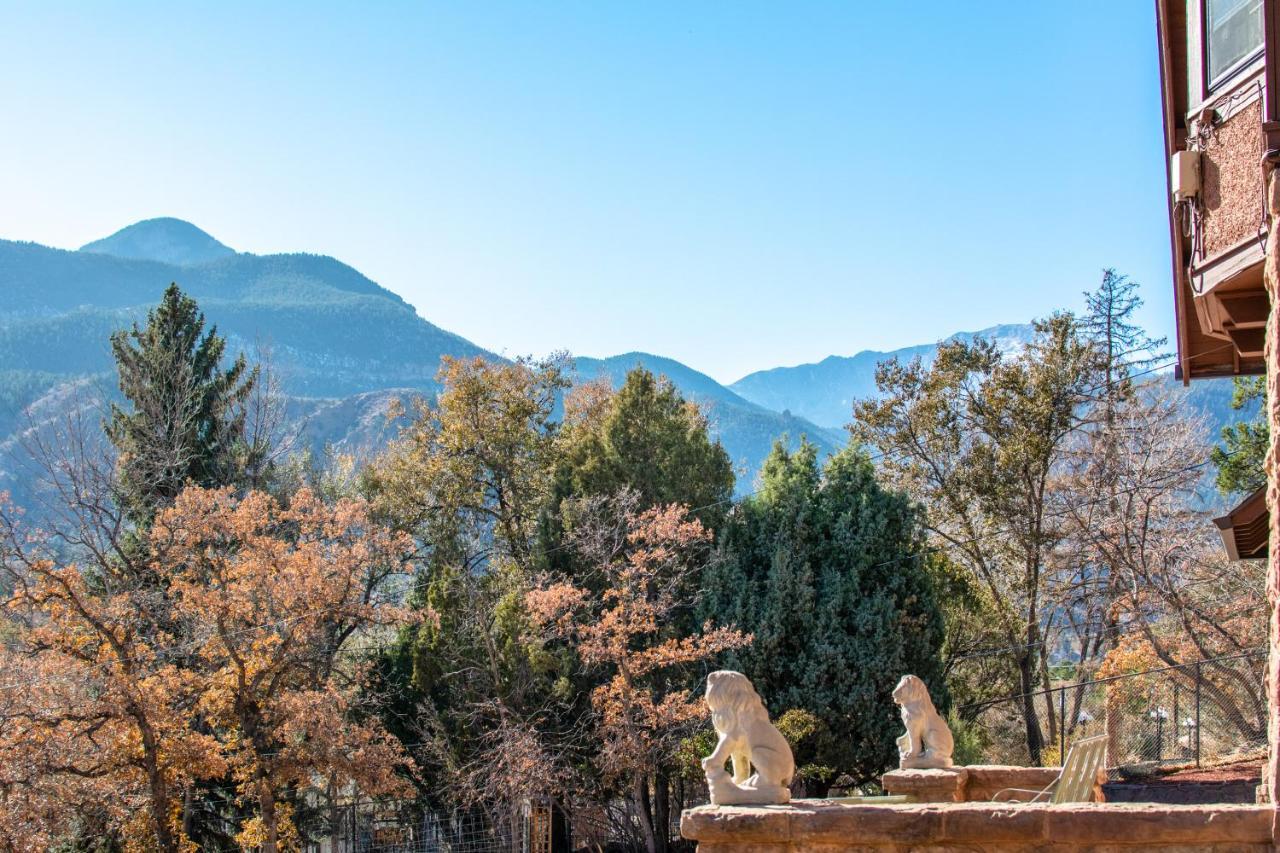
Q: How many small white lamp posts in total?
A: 2